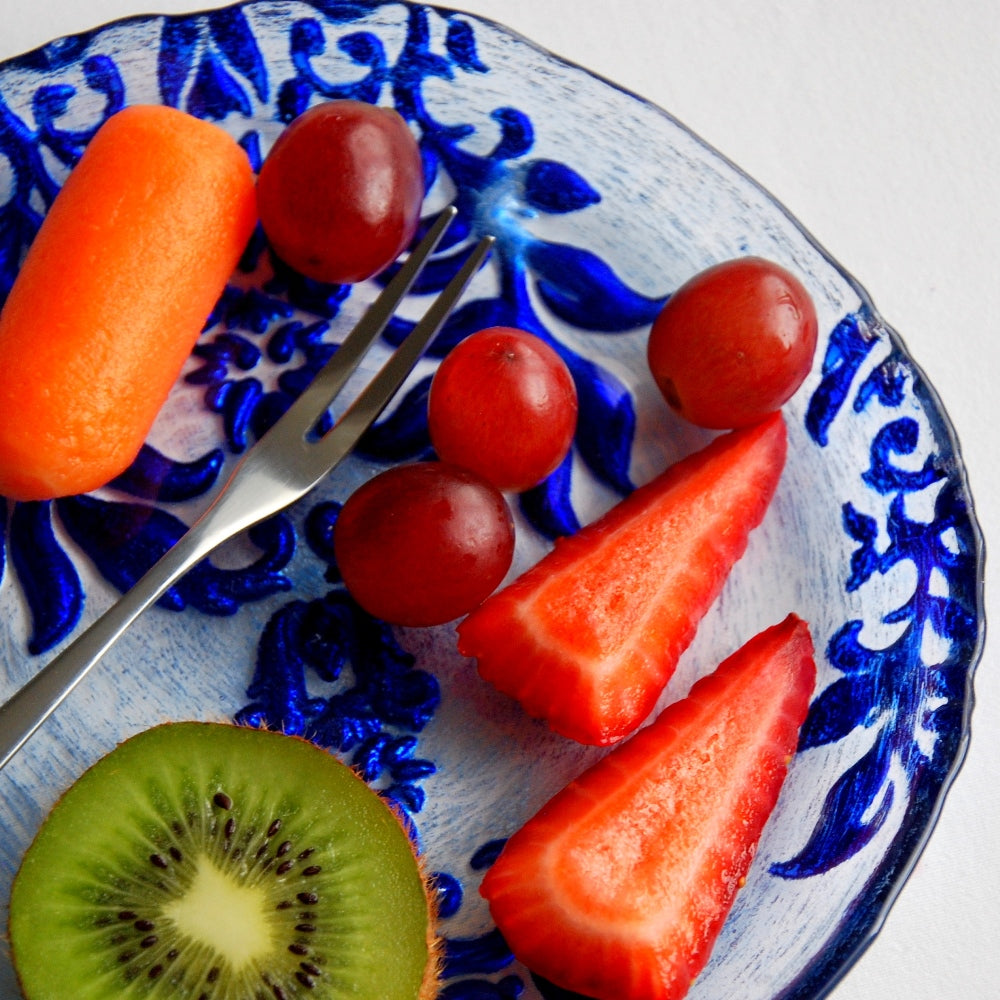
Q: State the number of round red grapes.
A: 4